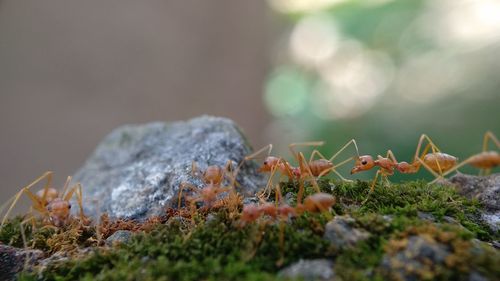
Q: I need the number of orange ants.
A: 6